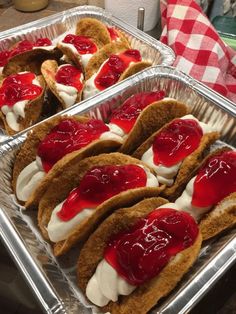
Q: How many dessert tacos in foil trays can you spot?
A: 12